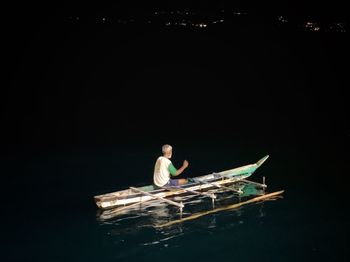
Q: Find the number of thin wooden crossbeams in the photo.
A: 4